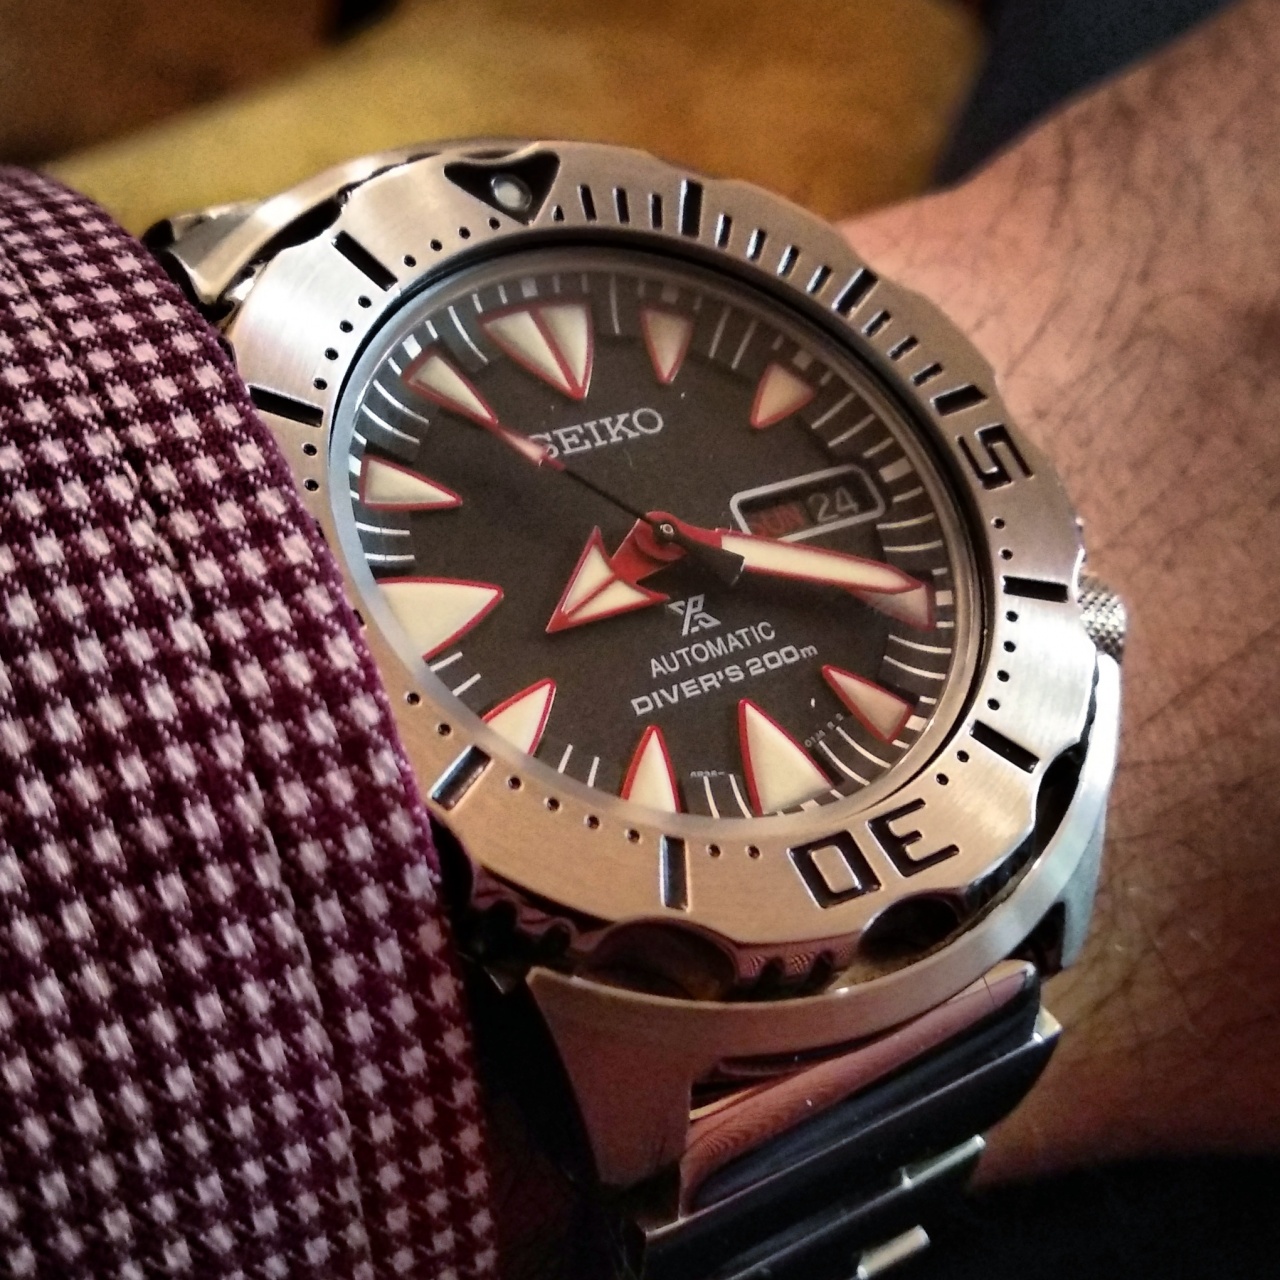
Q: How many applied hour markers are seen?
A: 11